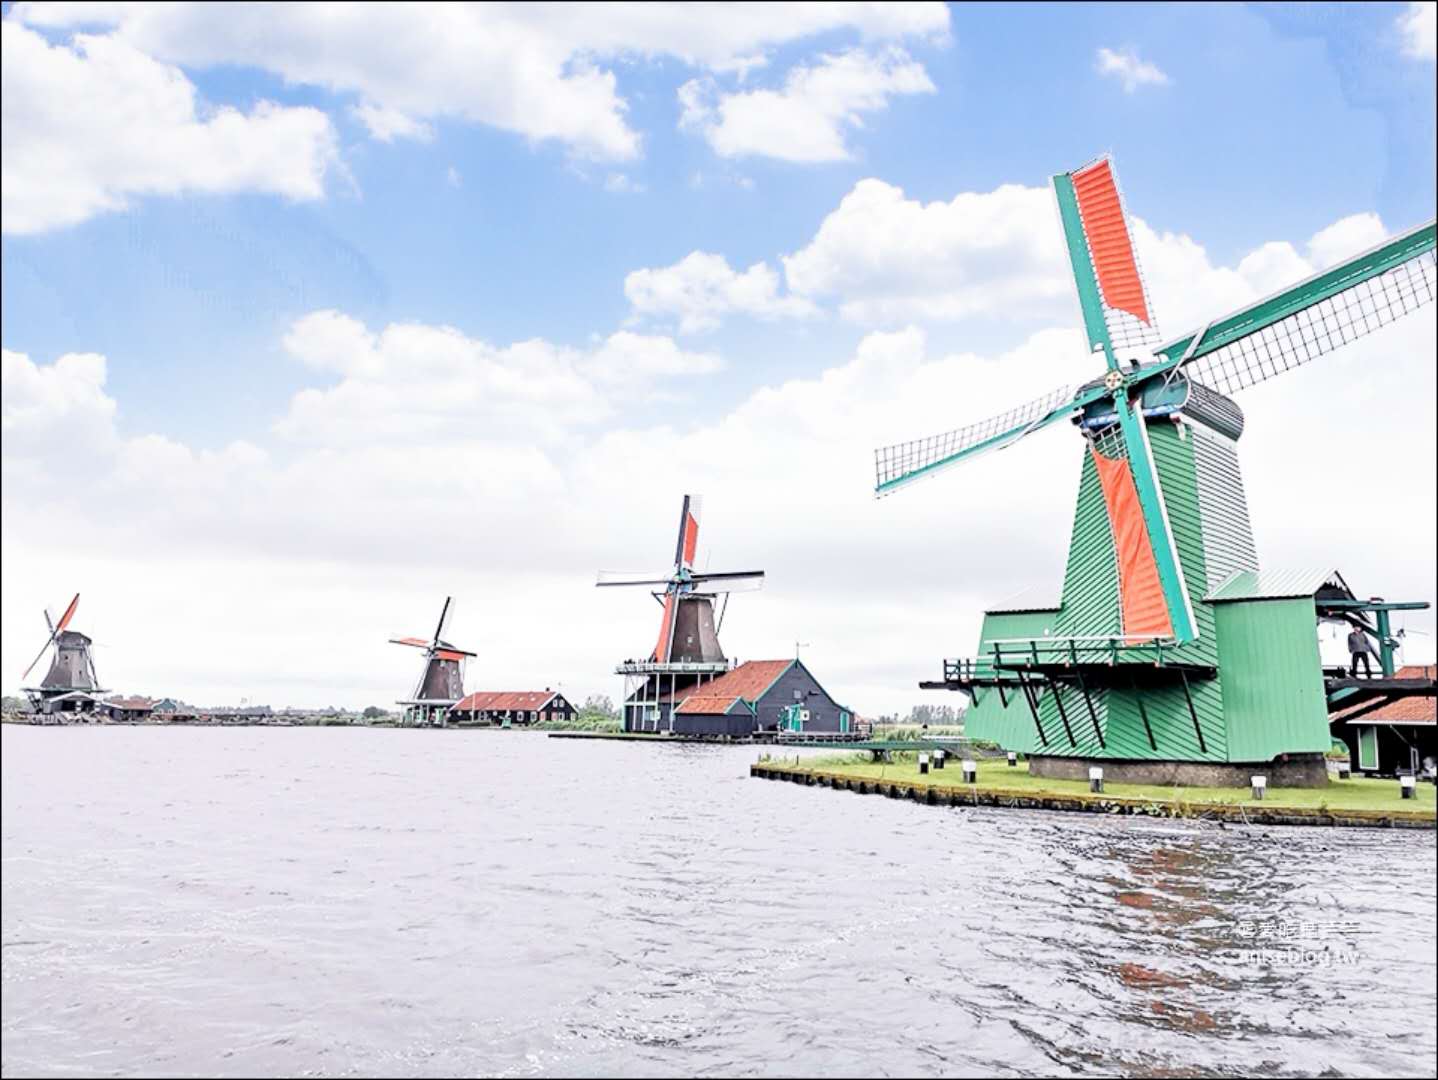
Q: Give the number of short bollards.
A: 7